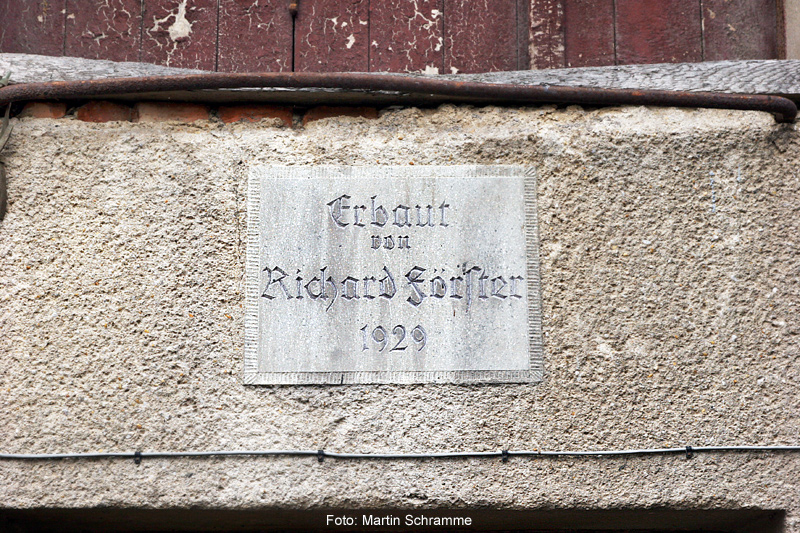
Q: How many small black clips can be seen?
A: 4